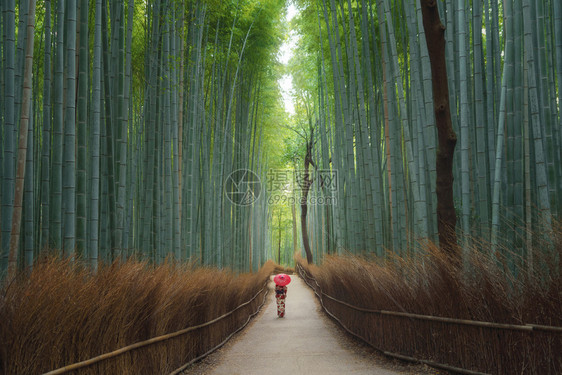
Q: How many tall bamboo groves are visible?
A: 2